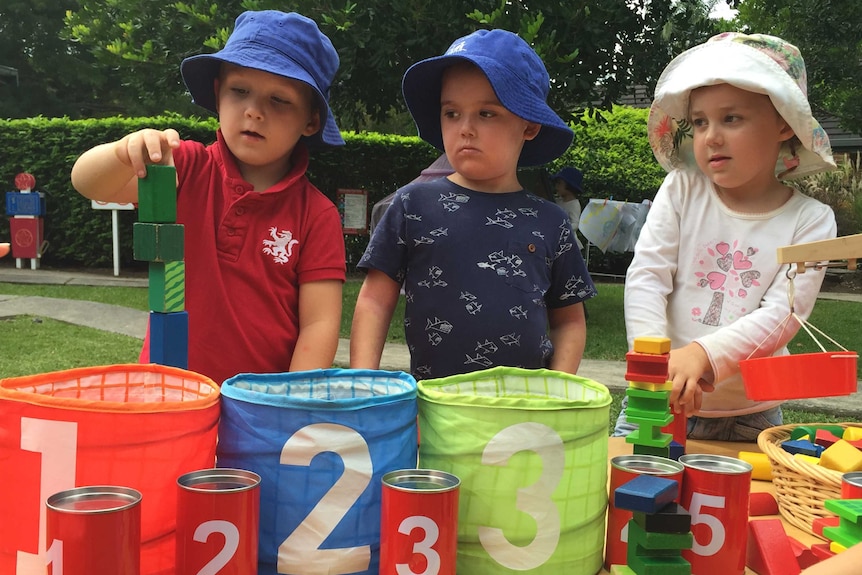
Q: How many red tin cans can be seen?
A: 6